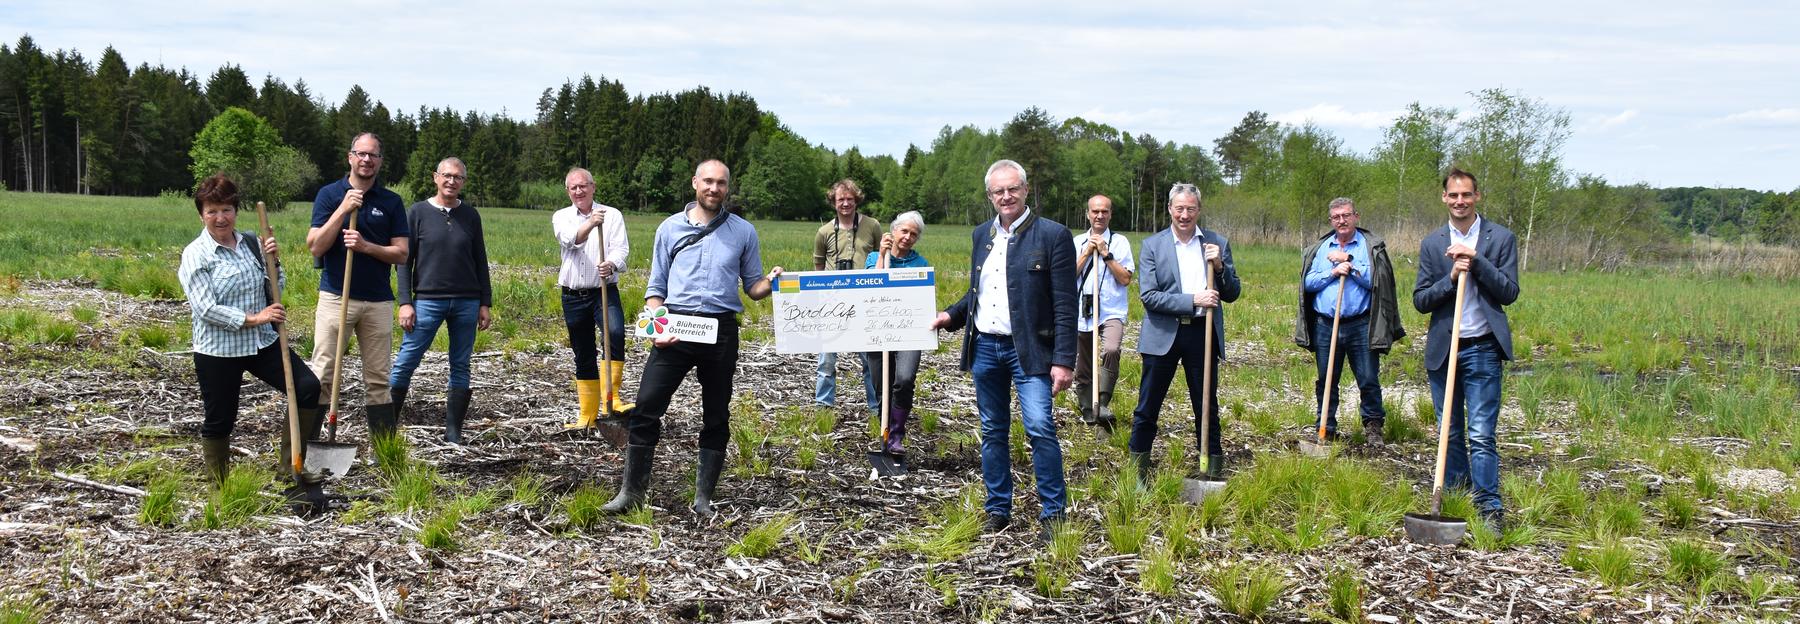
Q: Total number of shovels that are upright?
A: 8